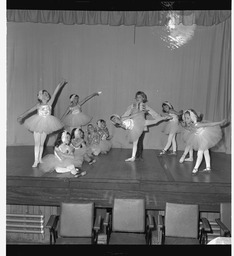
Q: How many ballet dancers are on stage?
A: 11